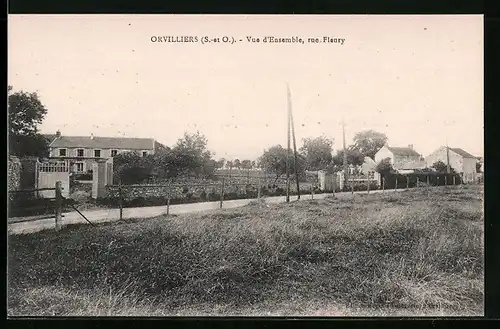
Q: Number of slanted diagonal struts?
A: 1